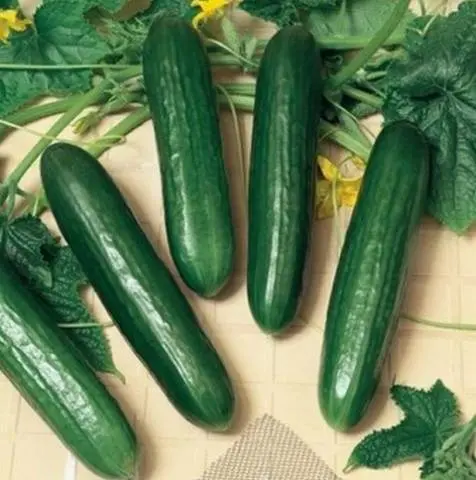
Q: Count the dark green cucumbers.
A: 5